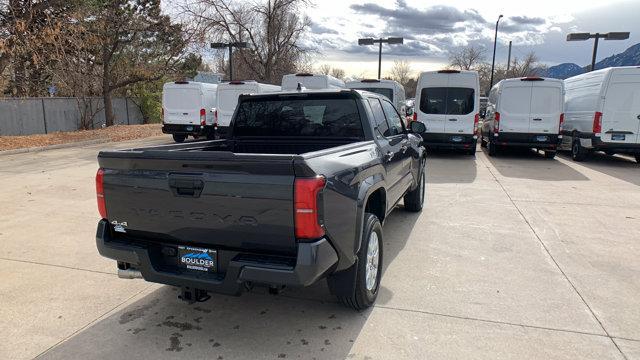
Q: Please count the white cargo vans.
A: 7